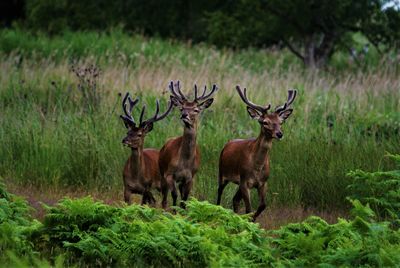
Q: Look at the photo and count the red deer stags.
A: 3